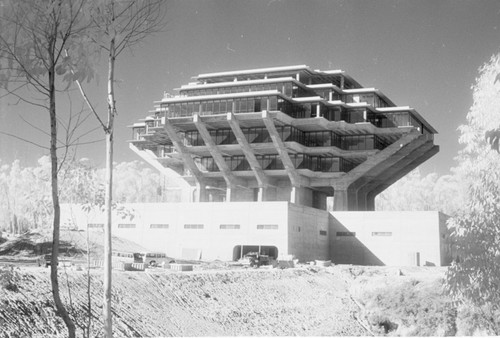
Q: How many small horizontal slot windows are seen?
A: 9